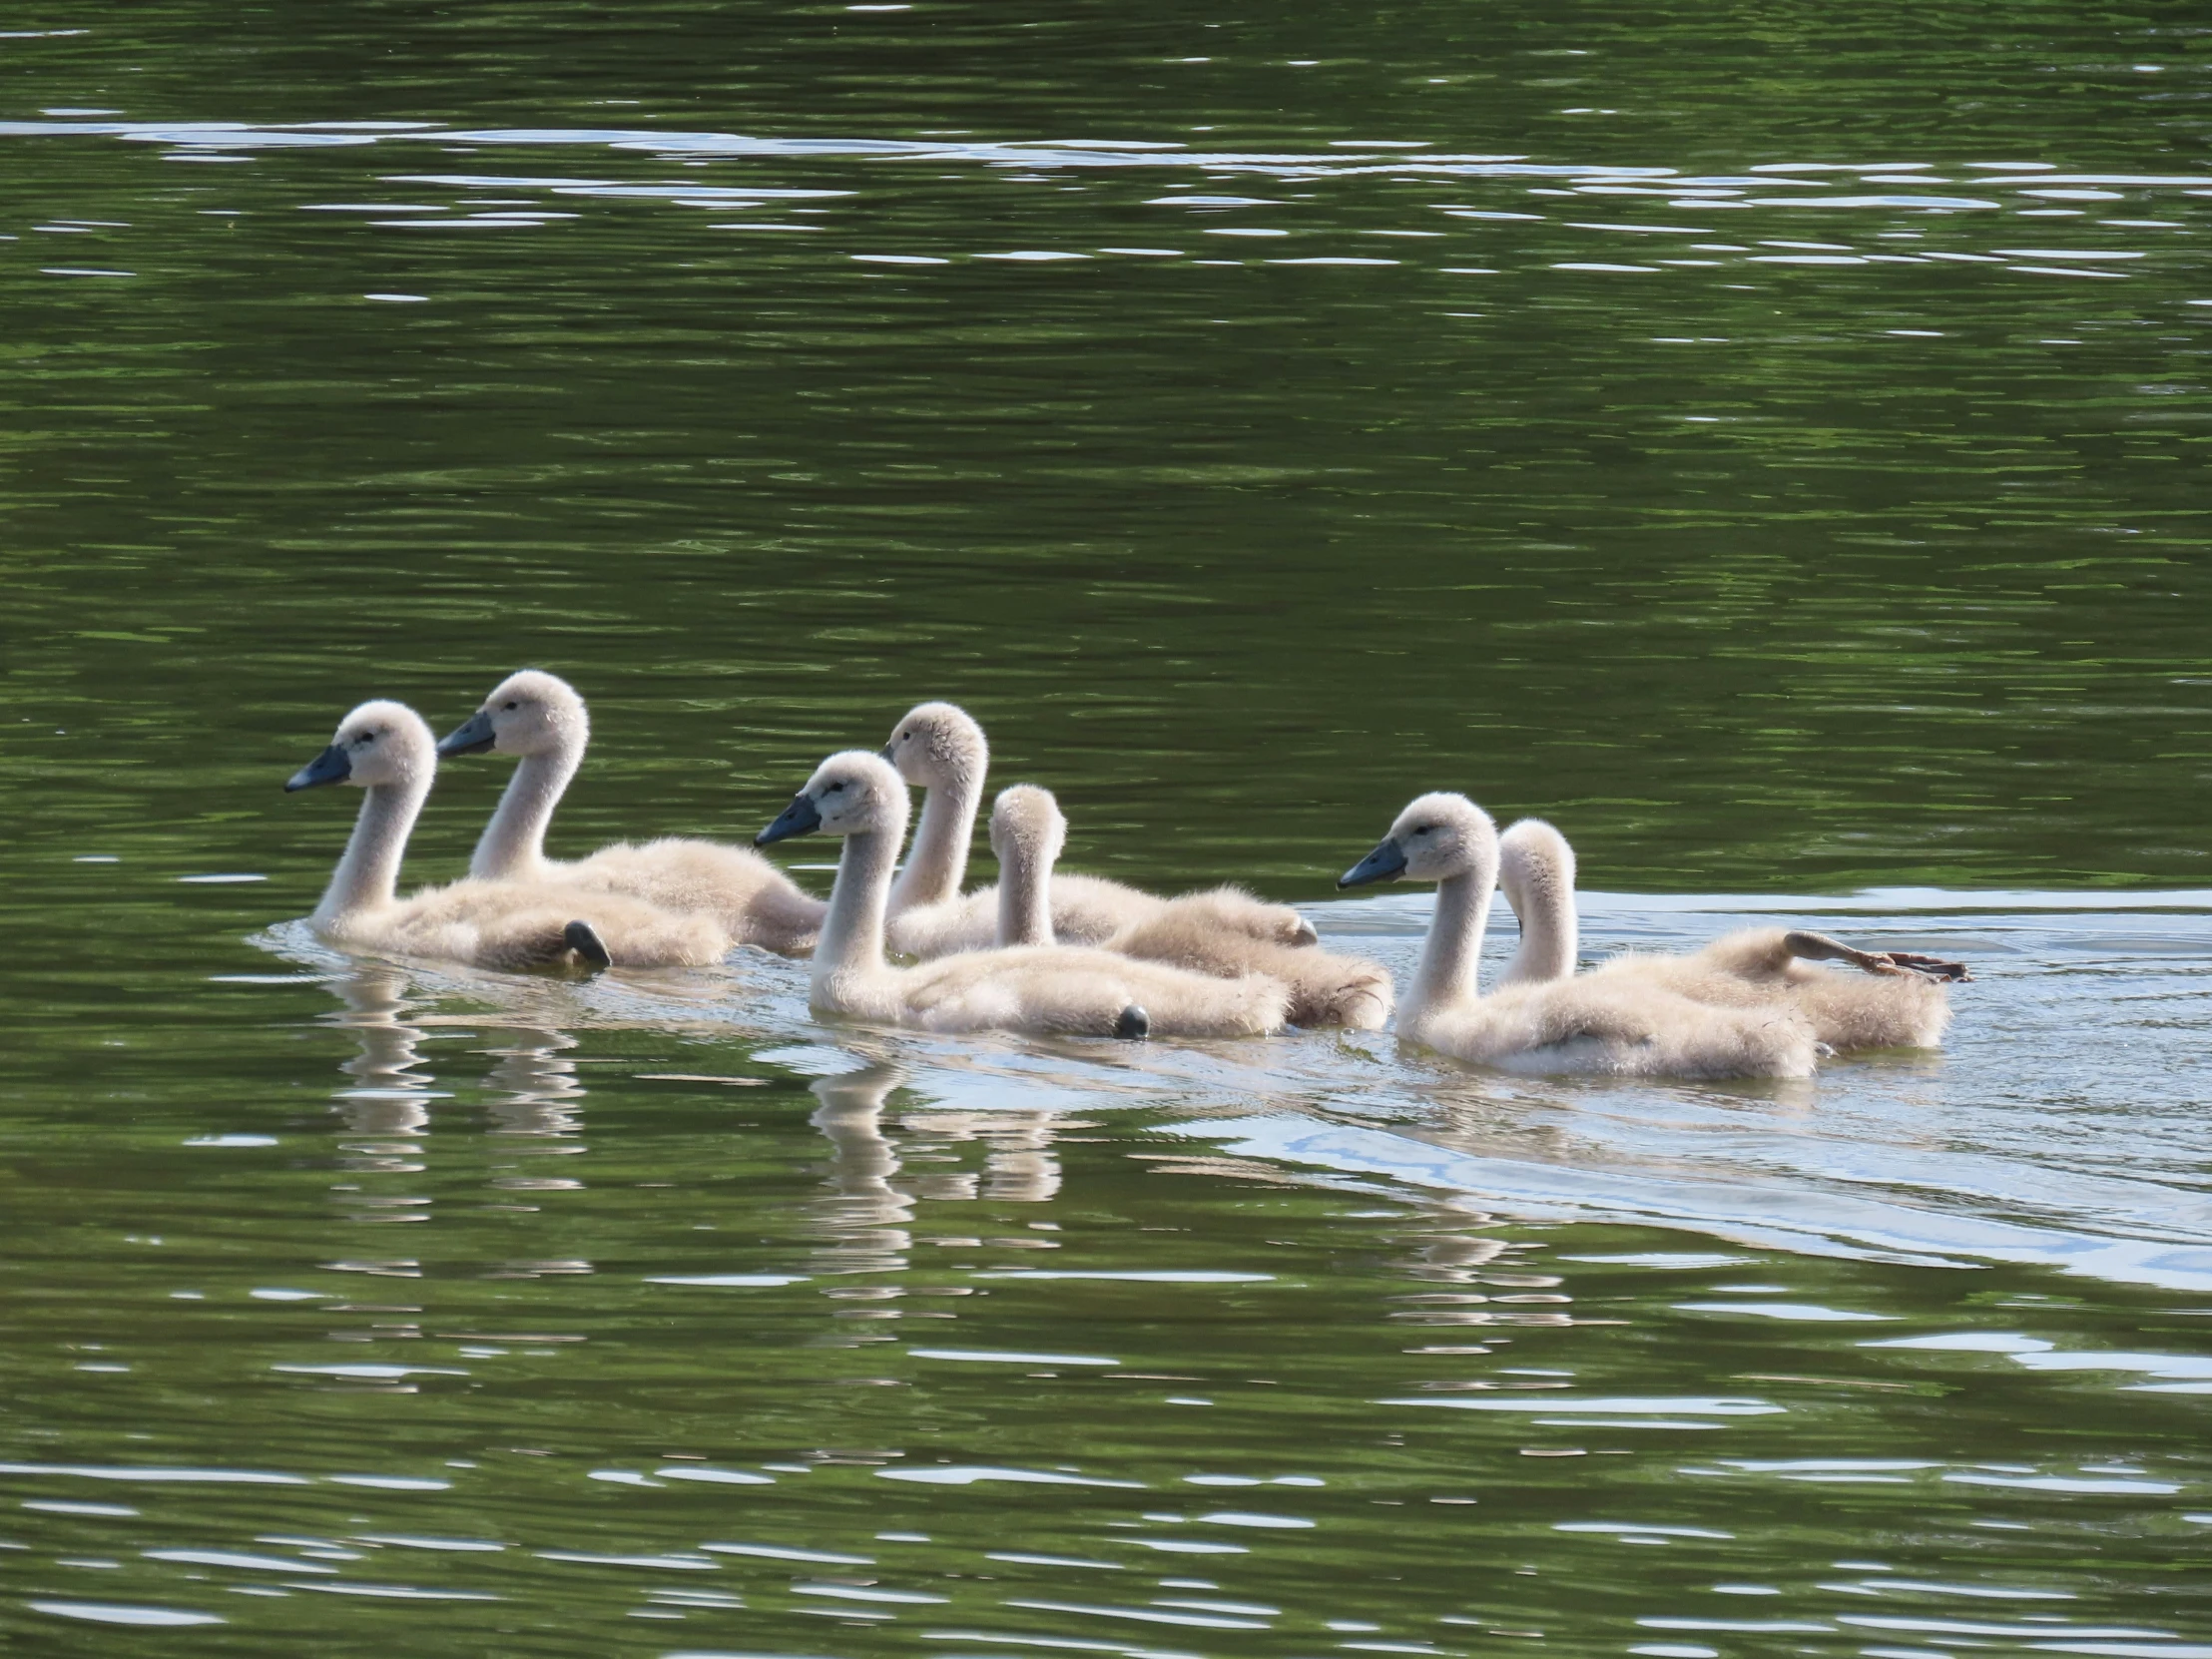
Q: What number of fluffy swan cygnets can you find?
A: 7